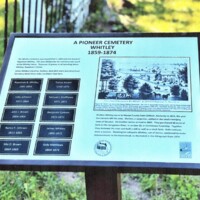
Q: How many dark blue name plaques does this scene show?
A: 10